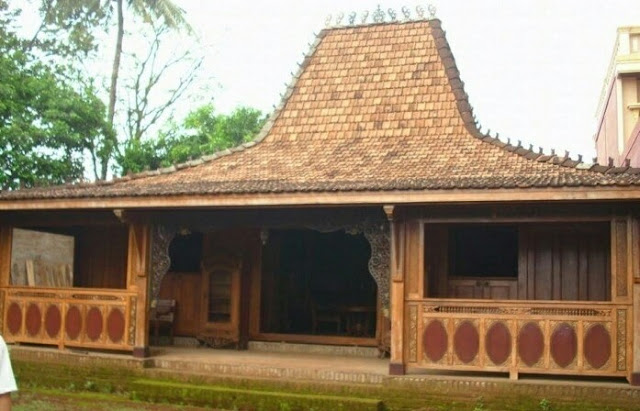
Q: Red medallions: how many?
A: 12